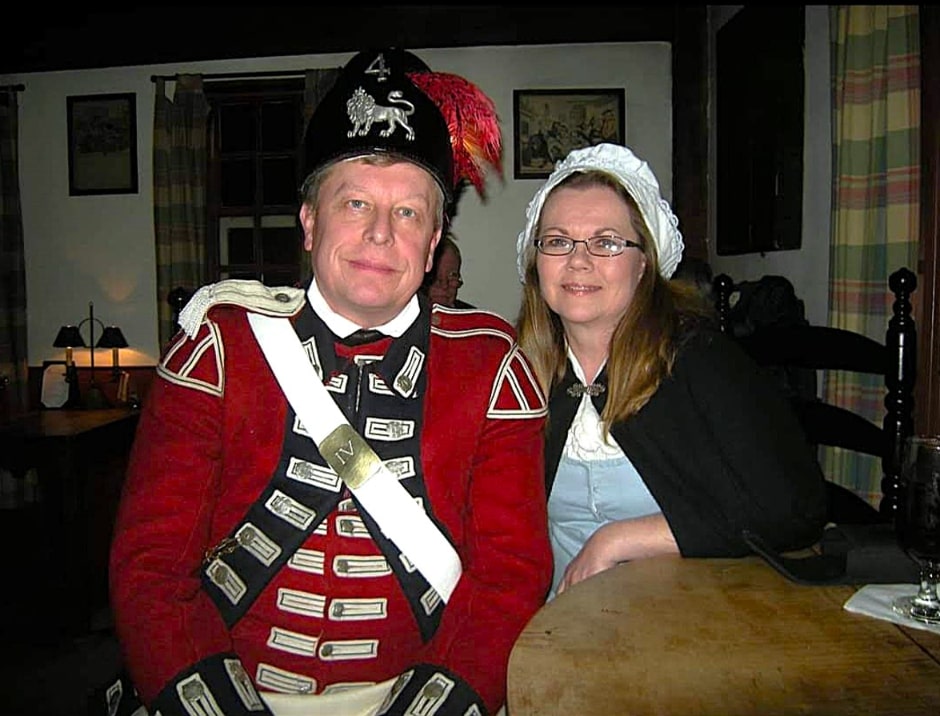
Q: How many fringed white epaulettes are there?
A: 1